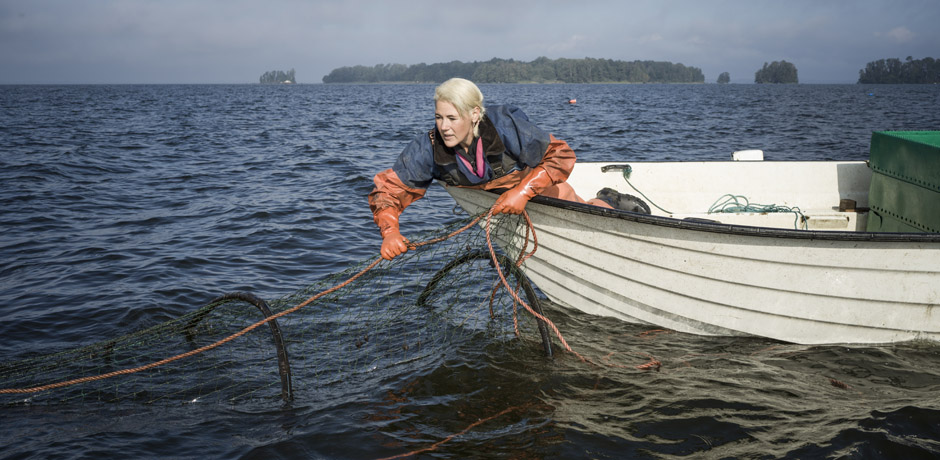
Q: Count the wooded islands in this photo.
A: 5